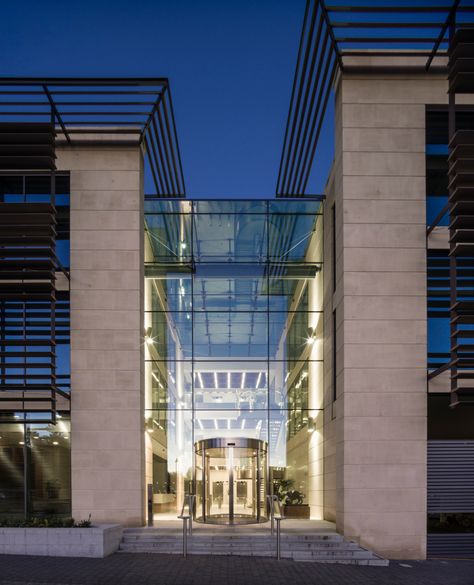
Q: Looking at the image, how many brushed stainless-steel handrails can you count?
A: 2